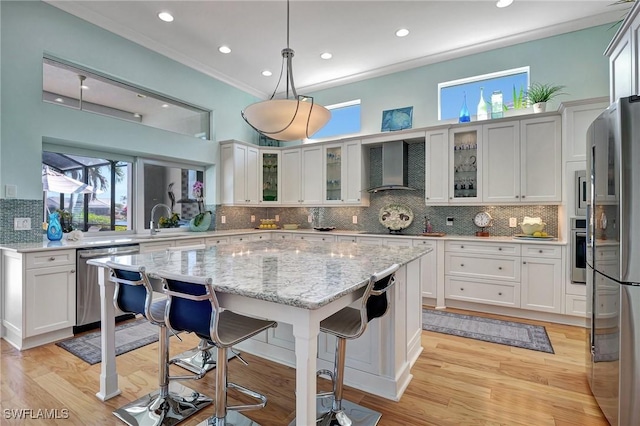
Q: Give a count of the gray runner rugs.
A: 2